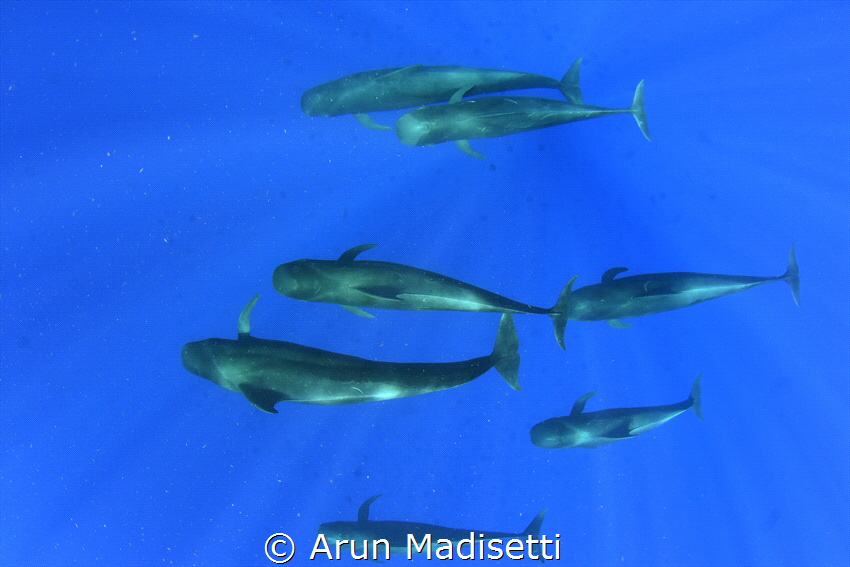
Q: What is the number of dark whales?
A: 7